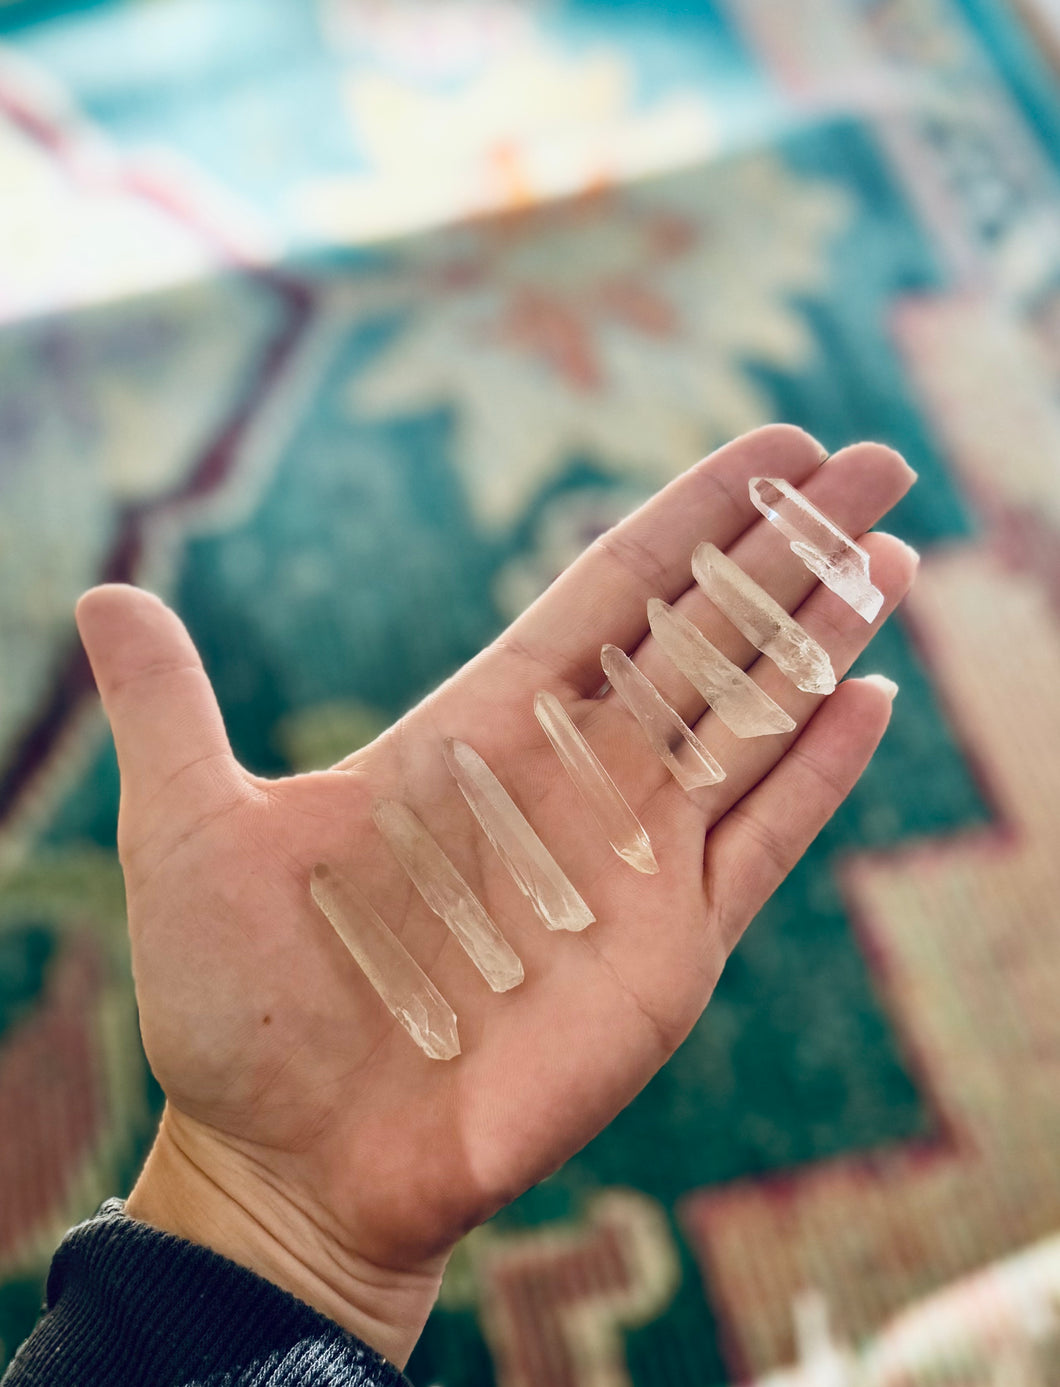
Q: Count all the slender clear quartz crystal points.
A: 8